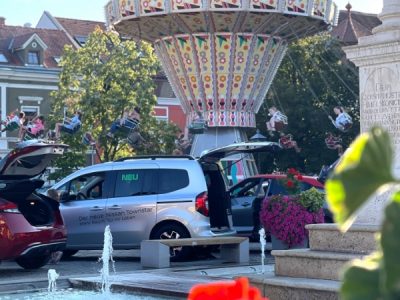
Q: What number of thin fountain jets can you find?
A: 3